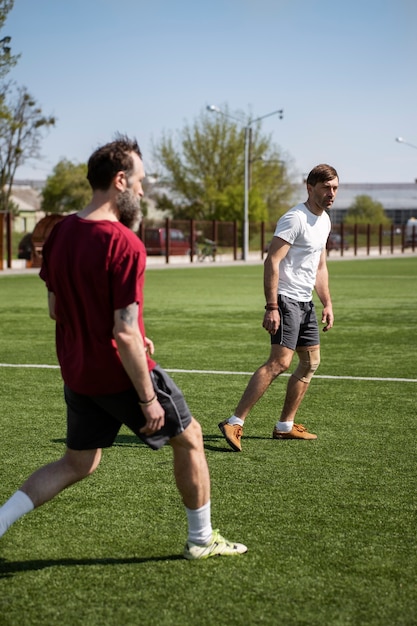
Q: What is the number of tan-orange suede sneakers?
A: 2